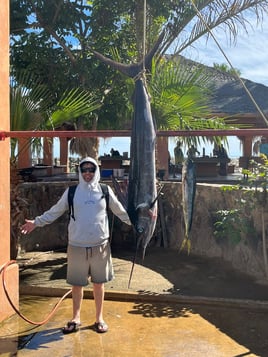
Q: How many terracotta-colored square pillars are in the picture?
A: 6